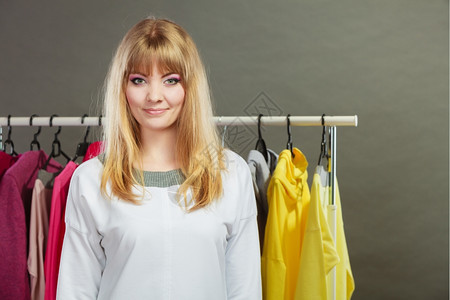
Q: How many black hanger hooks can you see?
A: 8